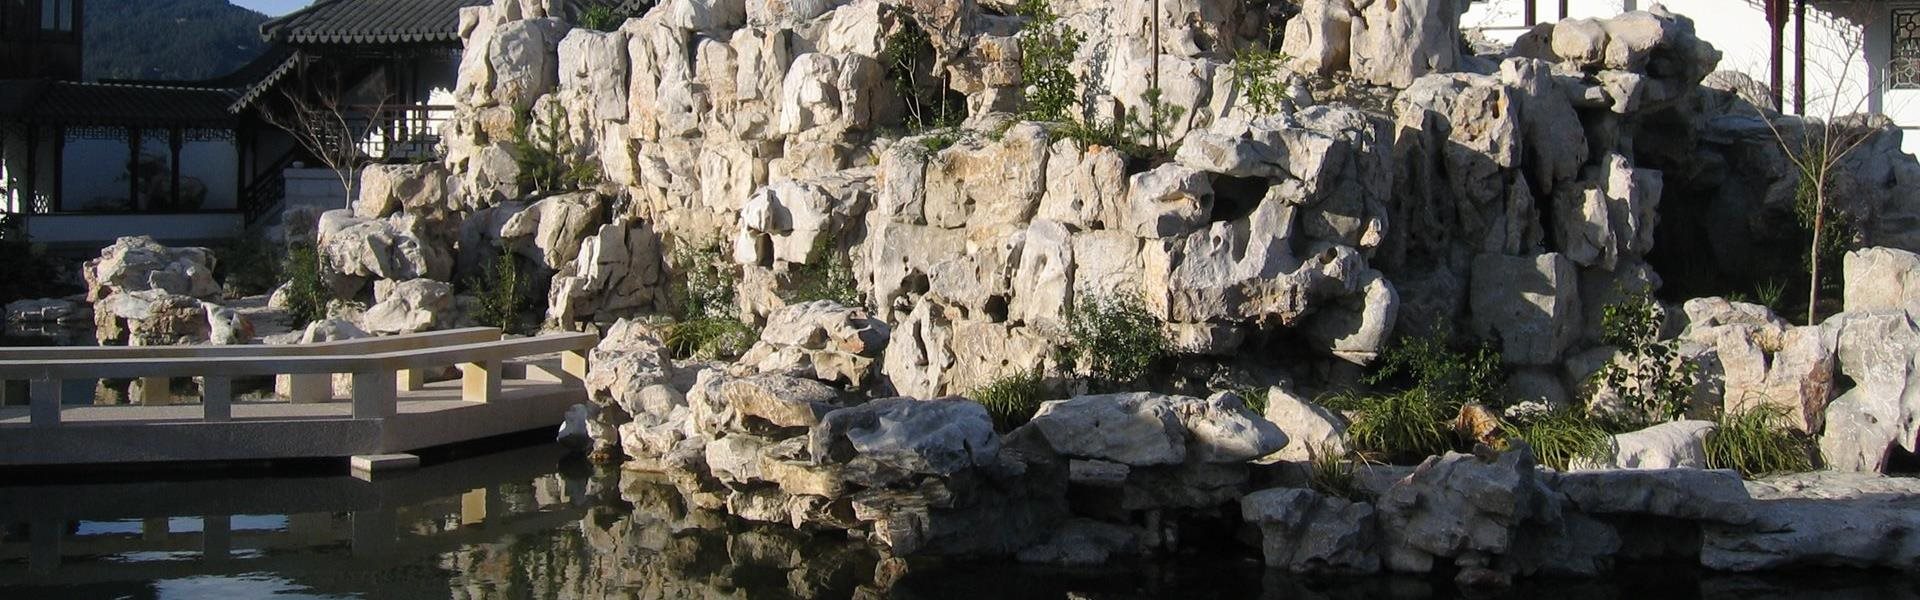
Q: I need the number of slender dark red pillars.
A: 4